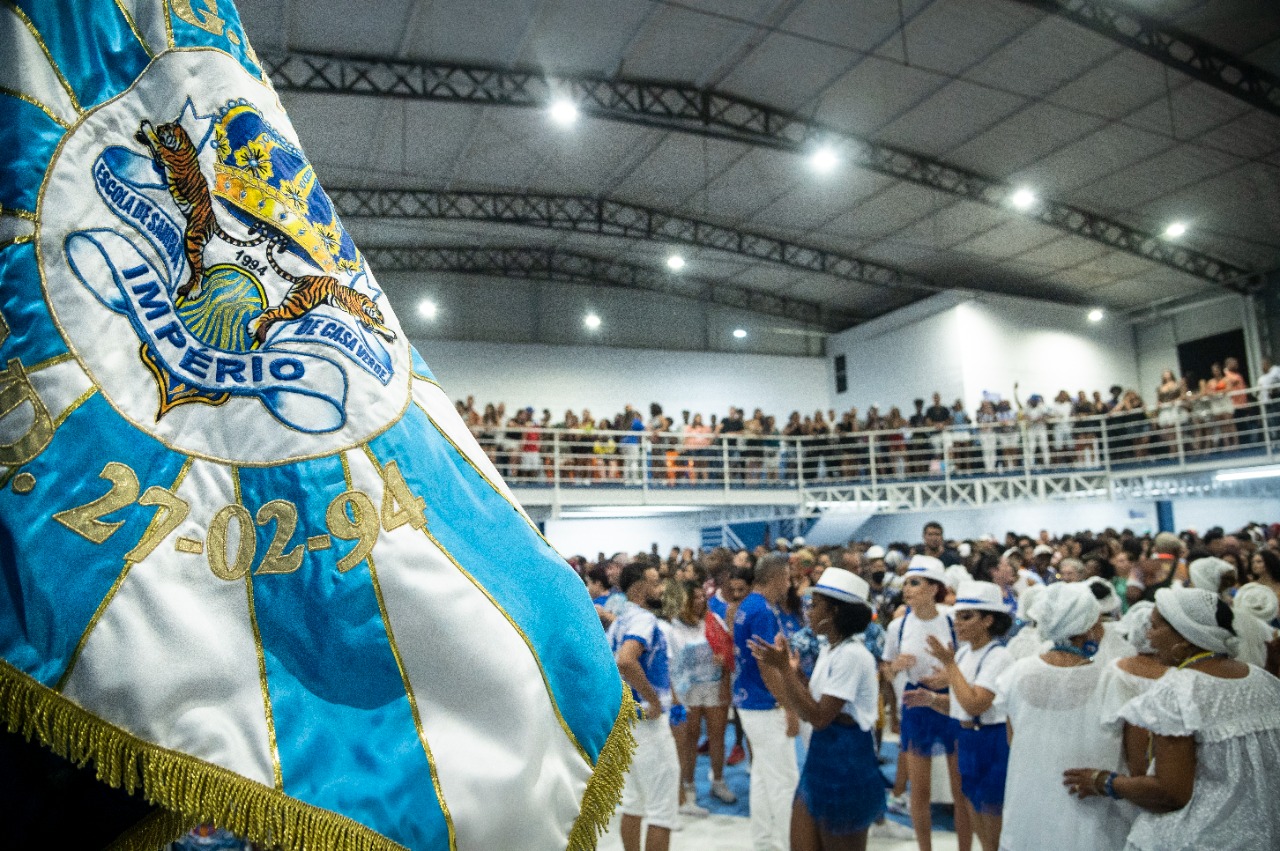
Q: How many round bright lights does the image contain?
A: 9